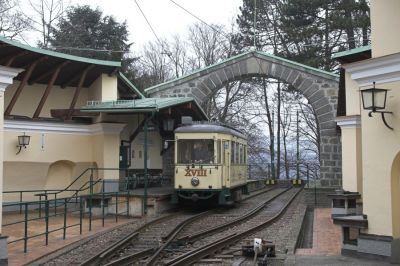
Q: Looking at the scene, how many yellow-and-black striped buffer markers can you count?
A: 2